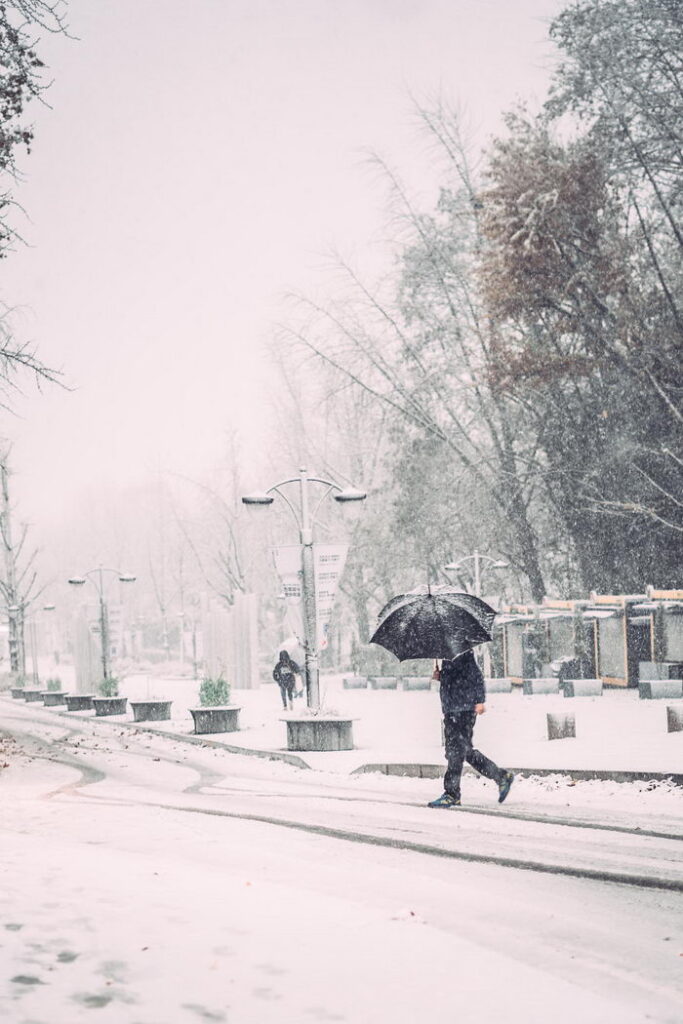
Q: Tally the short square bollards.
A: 2